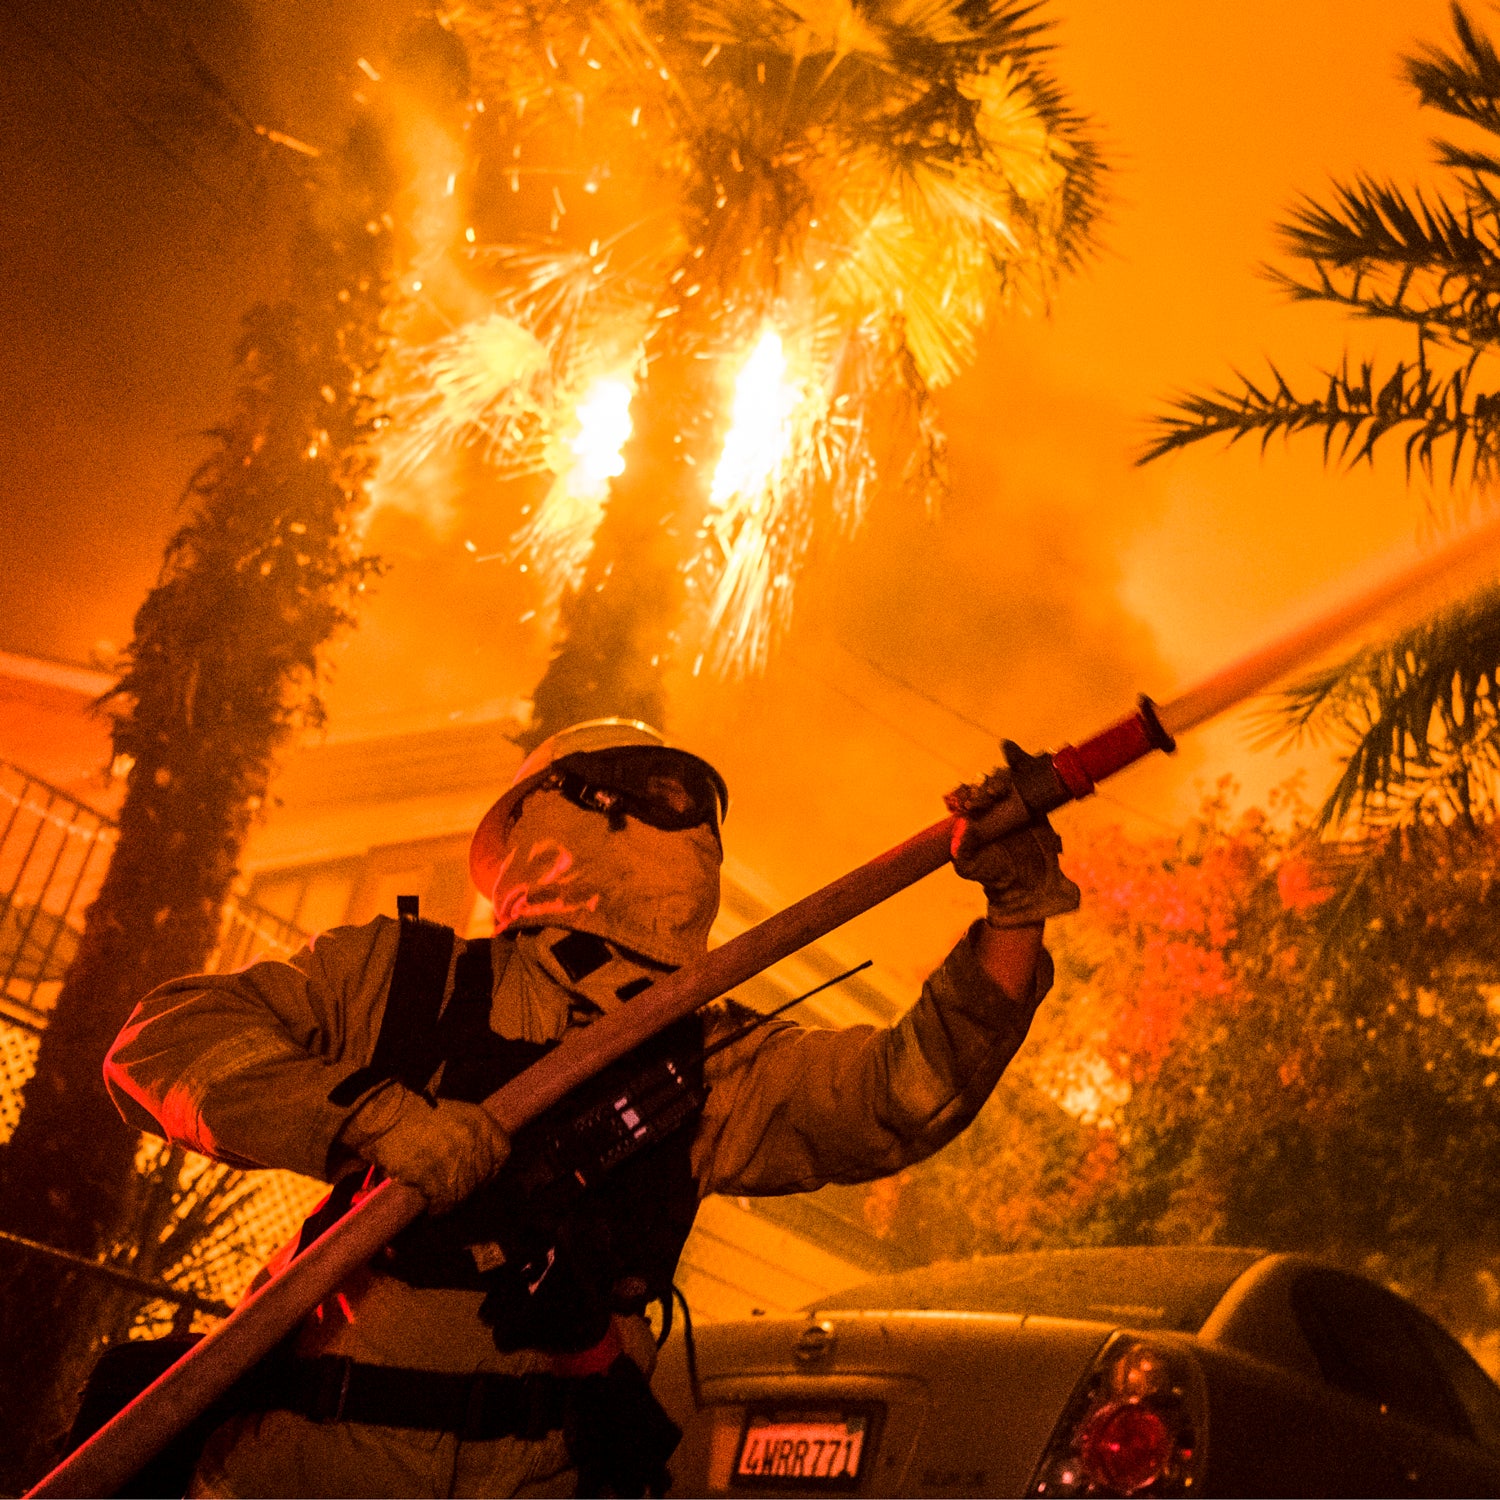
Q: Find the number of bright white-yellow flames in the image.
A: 2